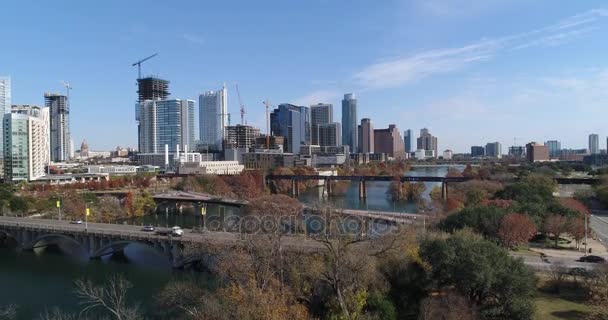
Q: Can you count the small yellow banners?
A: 3